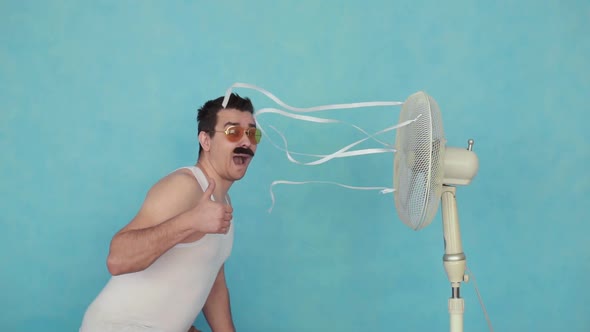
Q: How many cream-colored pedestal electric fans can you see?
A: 1